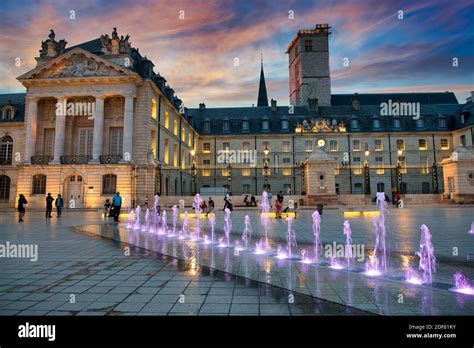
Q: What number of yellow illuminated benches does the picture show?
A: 4